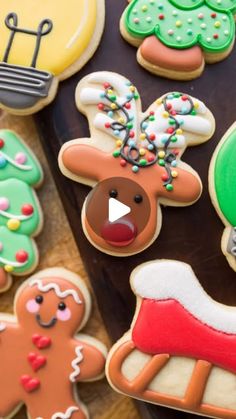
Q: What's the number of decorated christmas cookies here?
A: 7